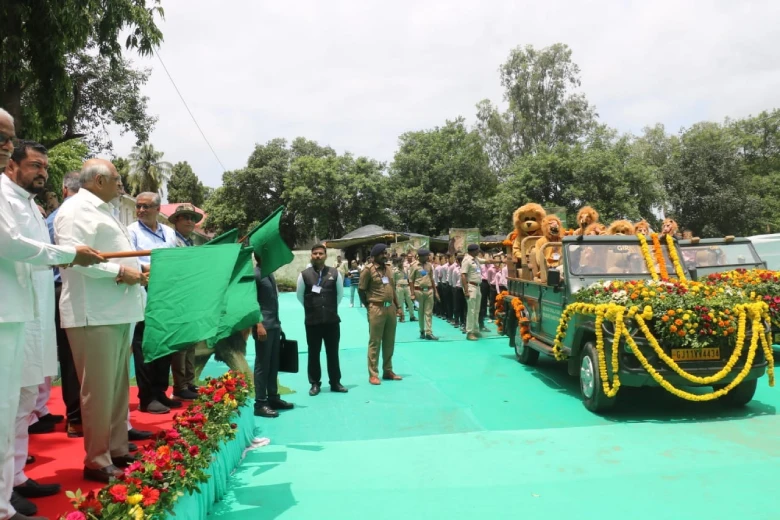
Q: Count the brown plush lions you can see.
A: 7